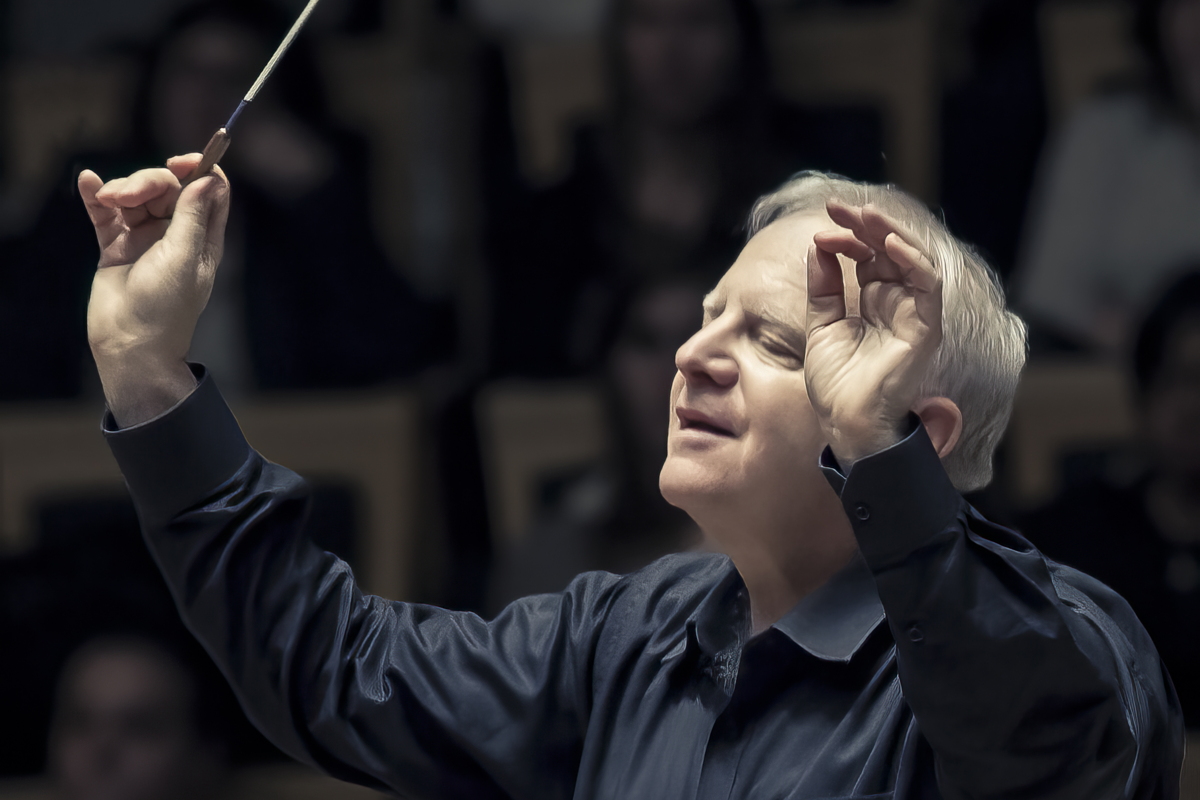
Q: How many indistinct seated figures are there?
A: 6